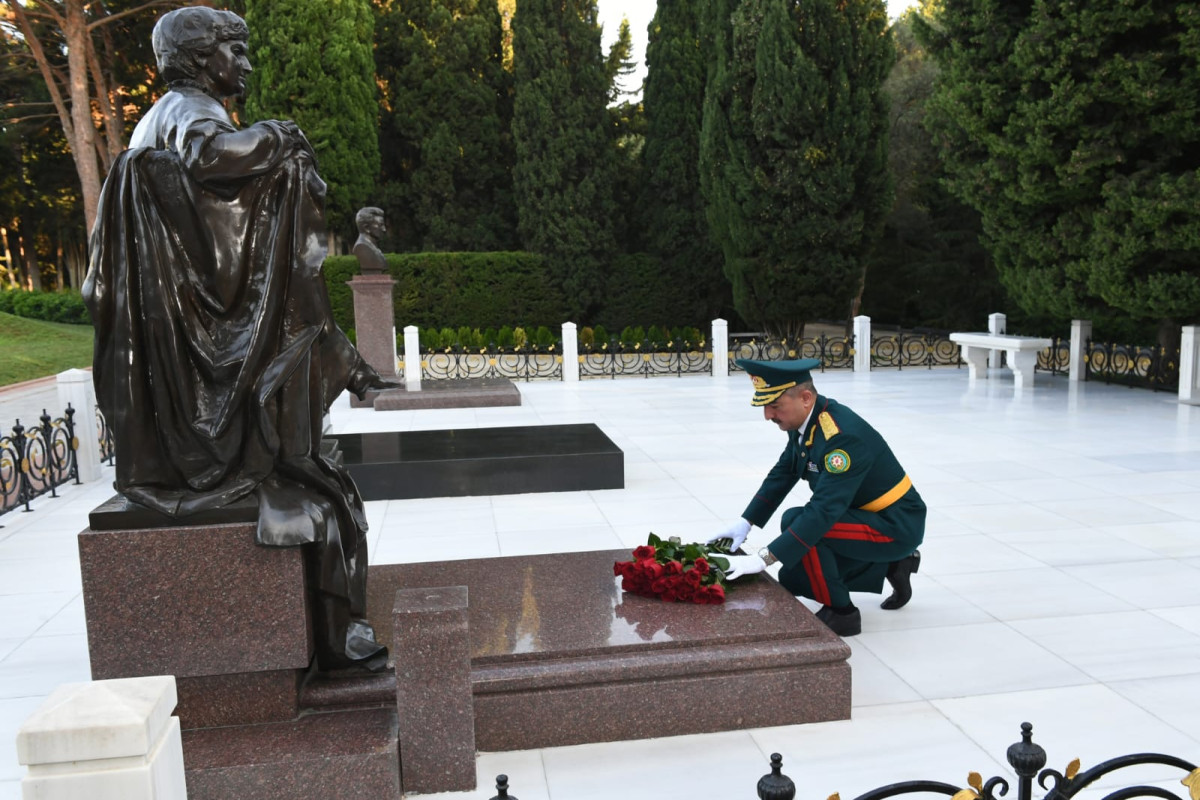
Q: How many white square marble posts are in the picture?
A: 9